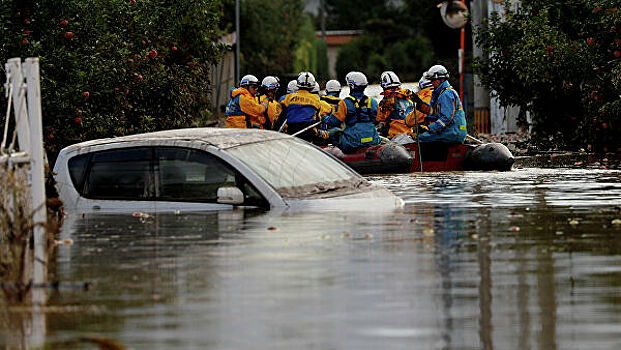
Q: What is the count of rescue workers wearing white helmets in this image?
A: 10